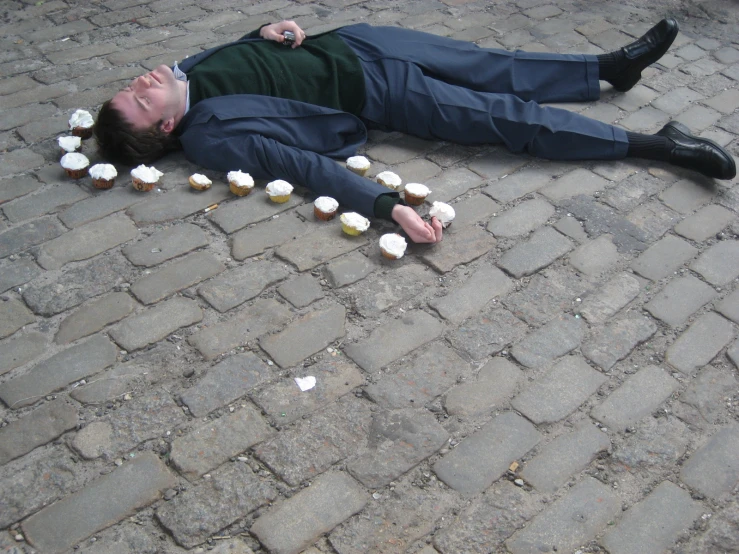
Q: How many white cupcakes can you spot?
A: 15